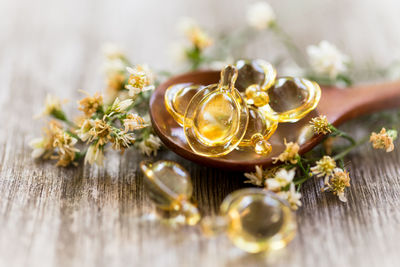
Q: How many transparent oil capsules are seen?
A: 7